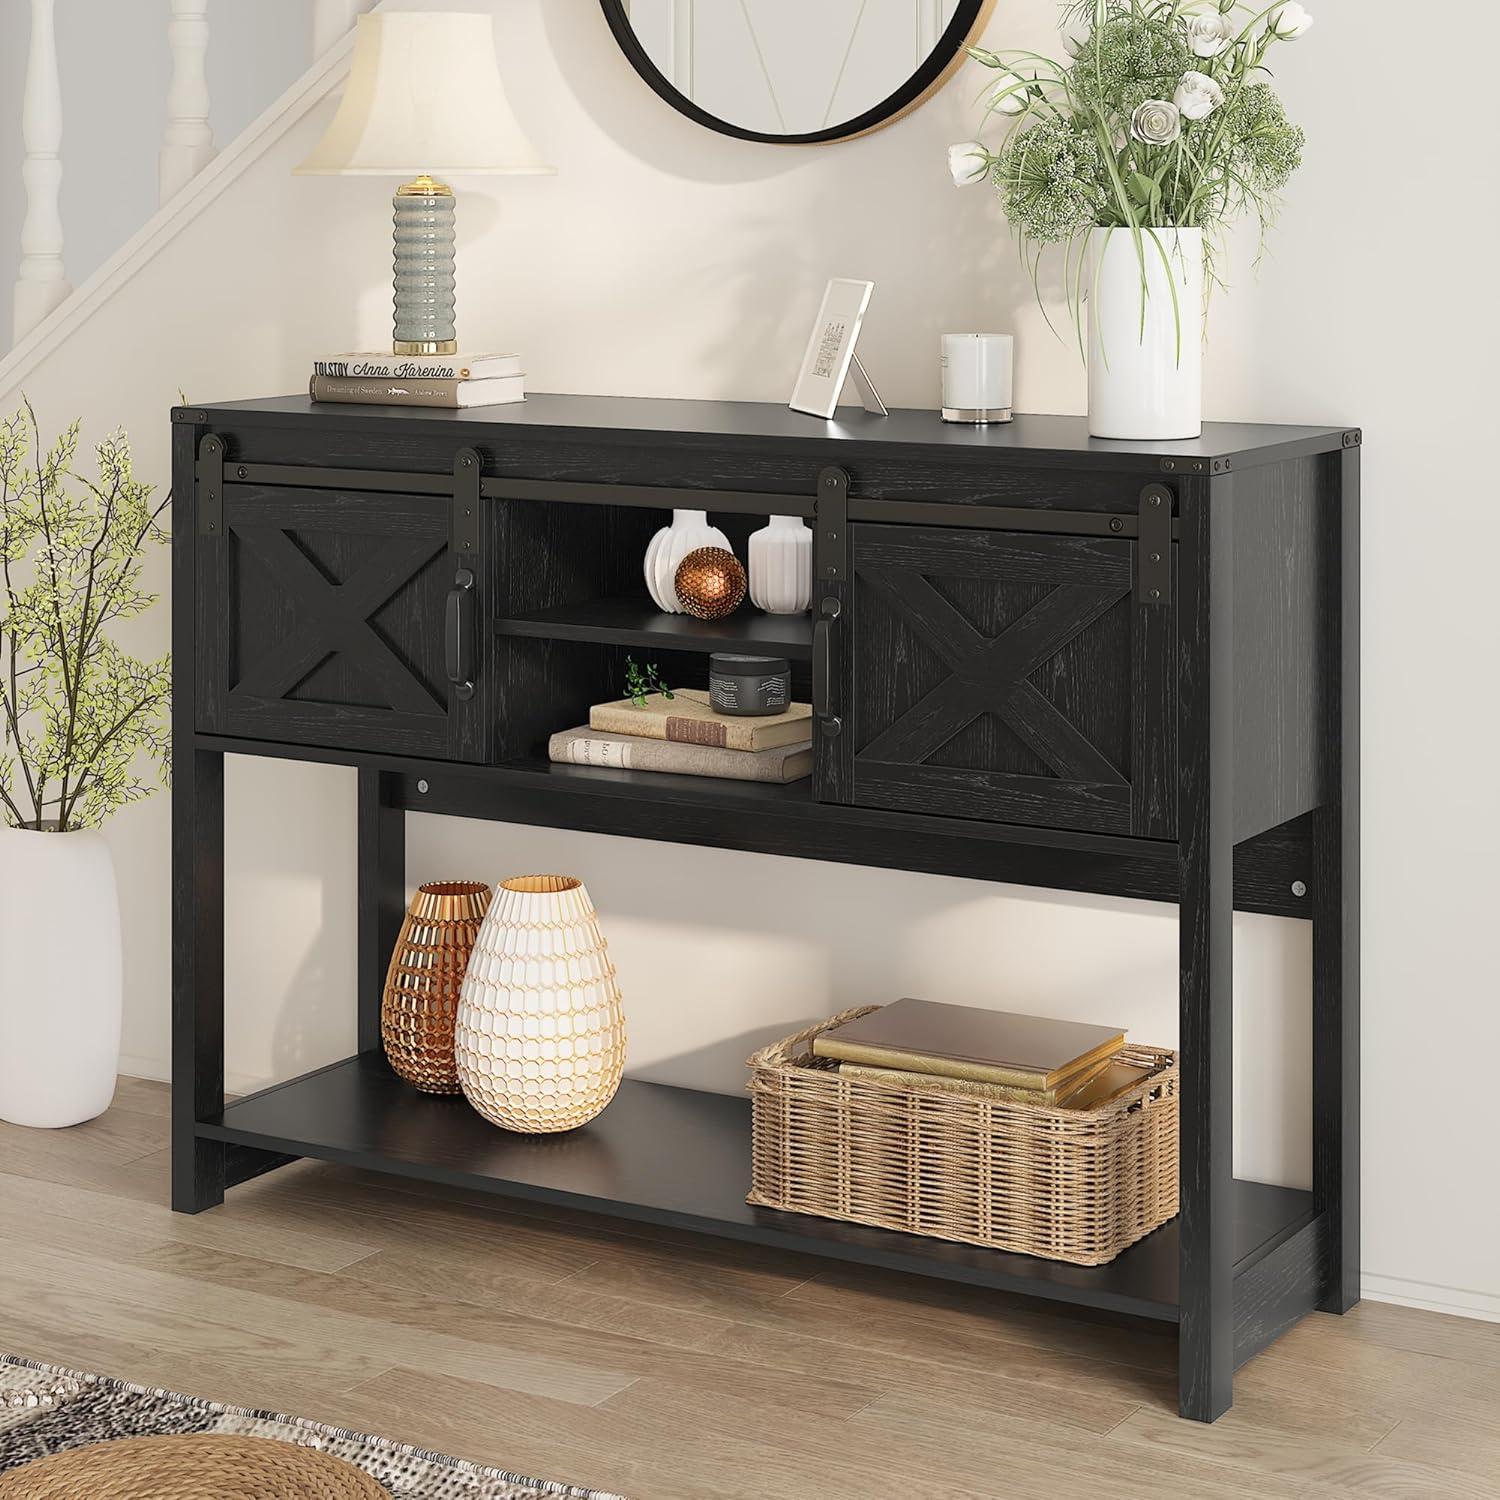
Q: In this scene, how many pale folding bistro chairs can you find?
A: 0